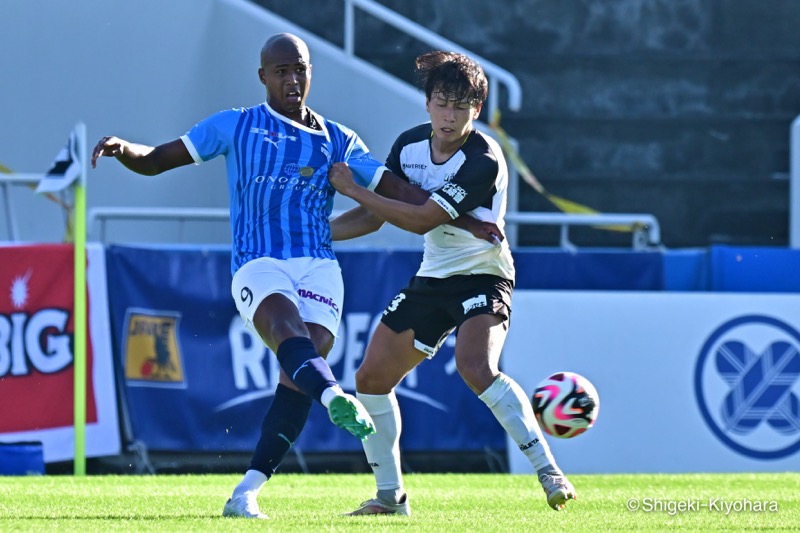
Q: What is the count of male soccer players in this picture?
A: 2